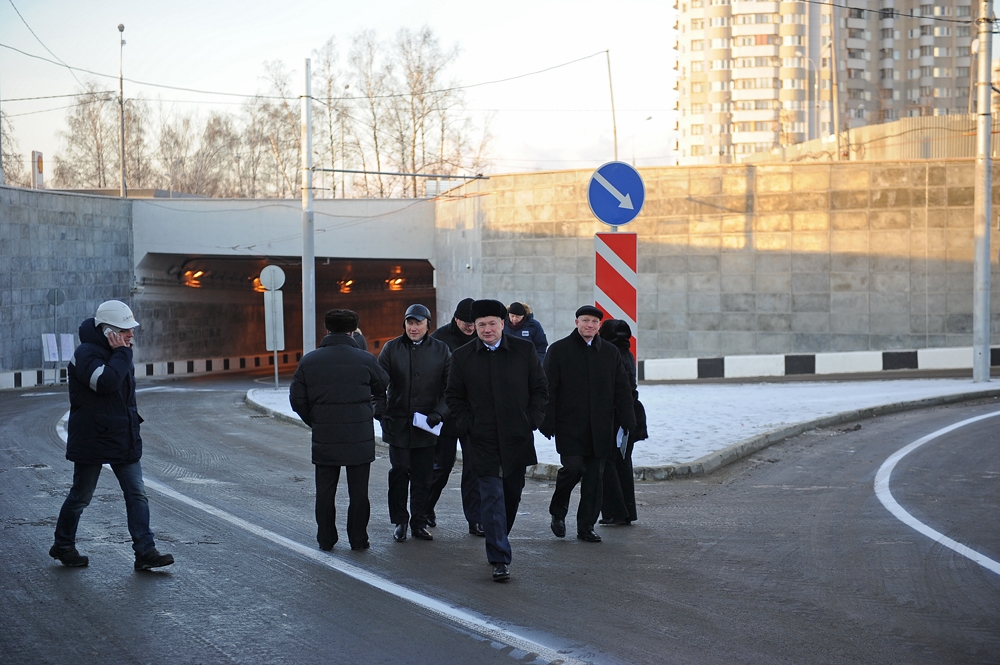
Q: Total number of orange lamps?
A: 4